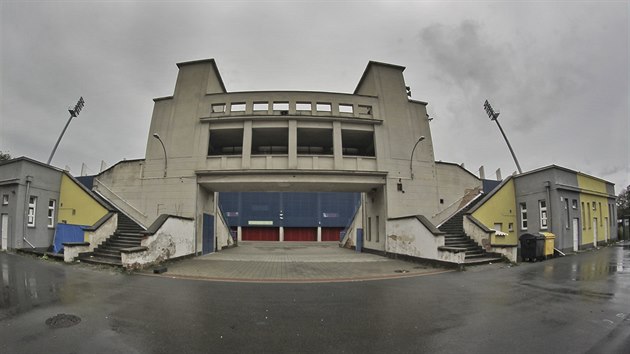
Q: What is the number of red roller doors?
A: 3